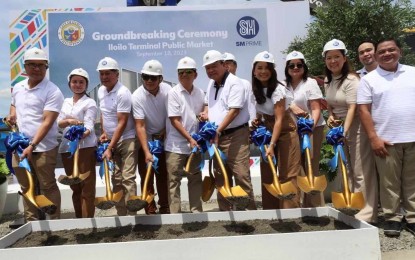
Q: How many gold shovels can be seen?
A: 10